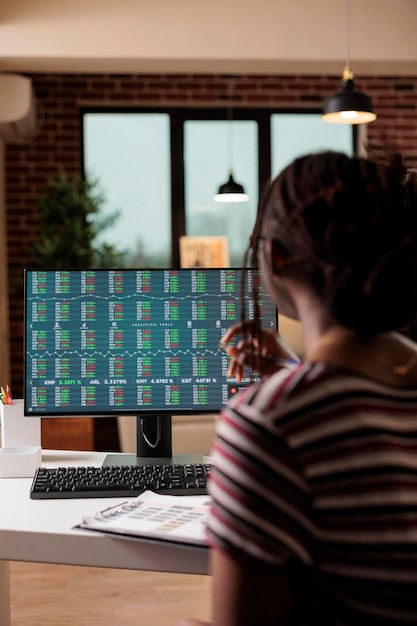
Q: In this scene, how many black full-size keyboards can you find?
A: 1